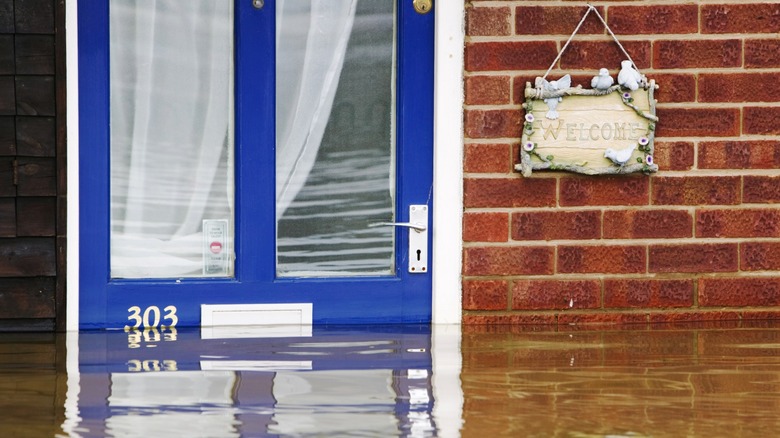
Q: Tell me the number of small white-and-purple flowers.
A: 5